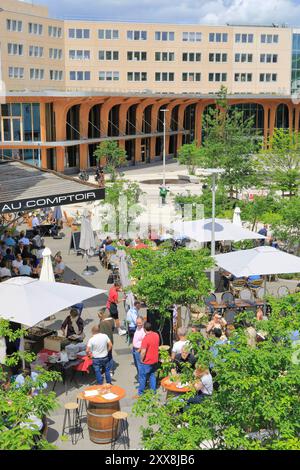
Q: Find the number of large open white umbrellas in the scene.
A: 3